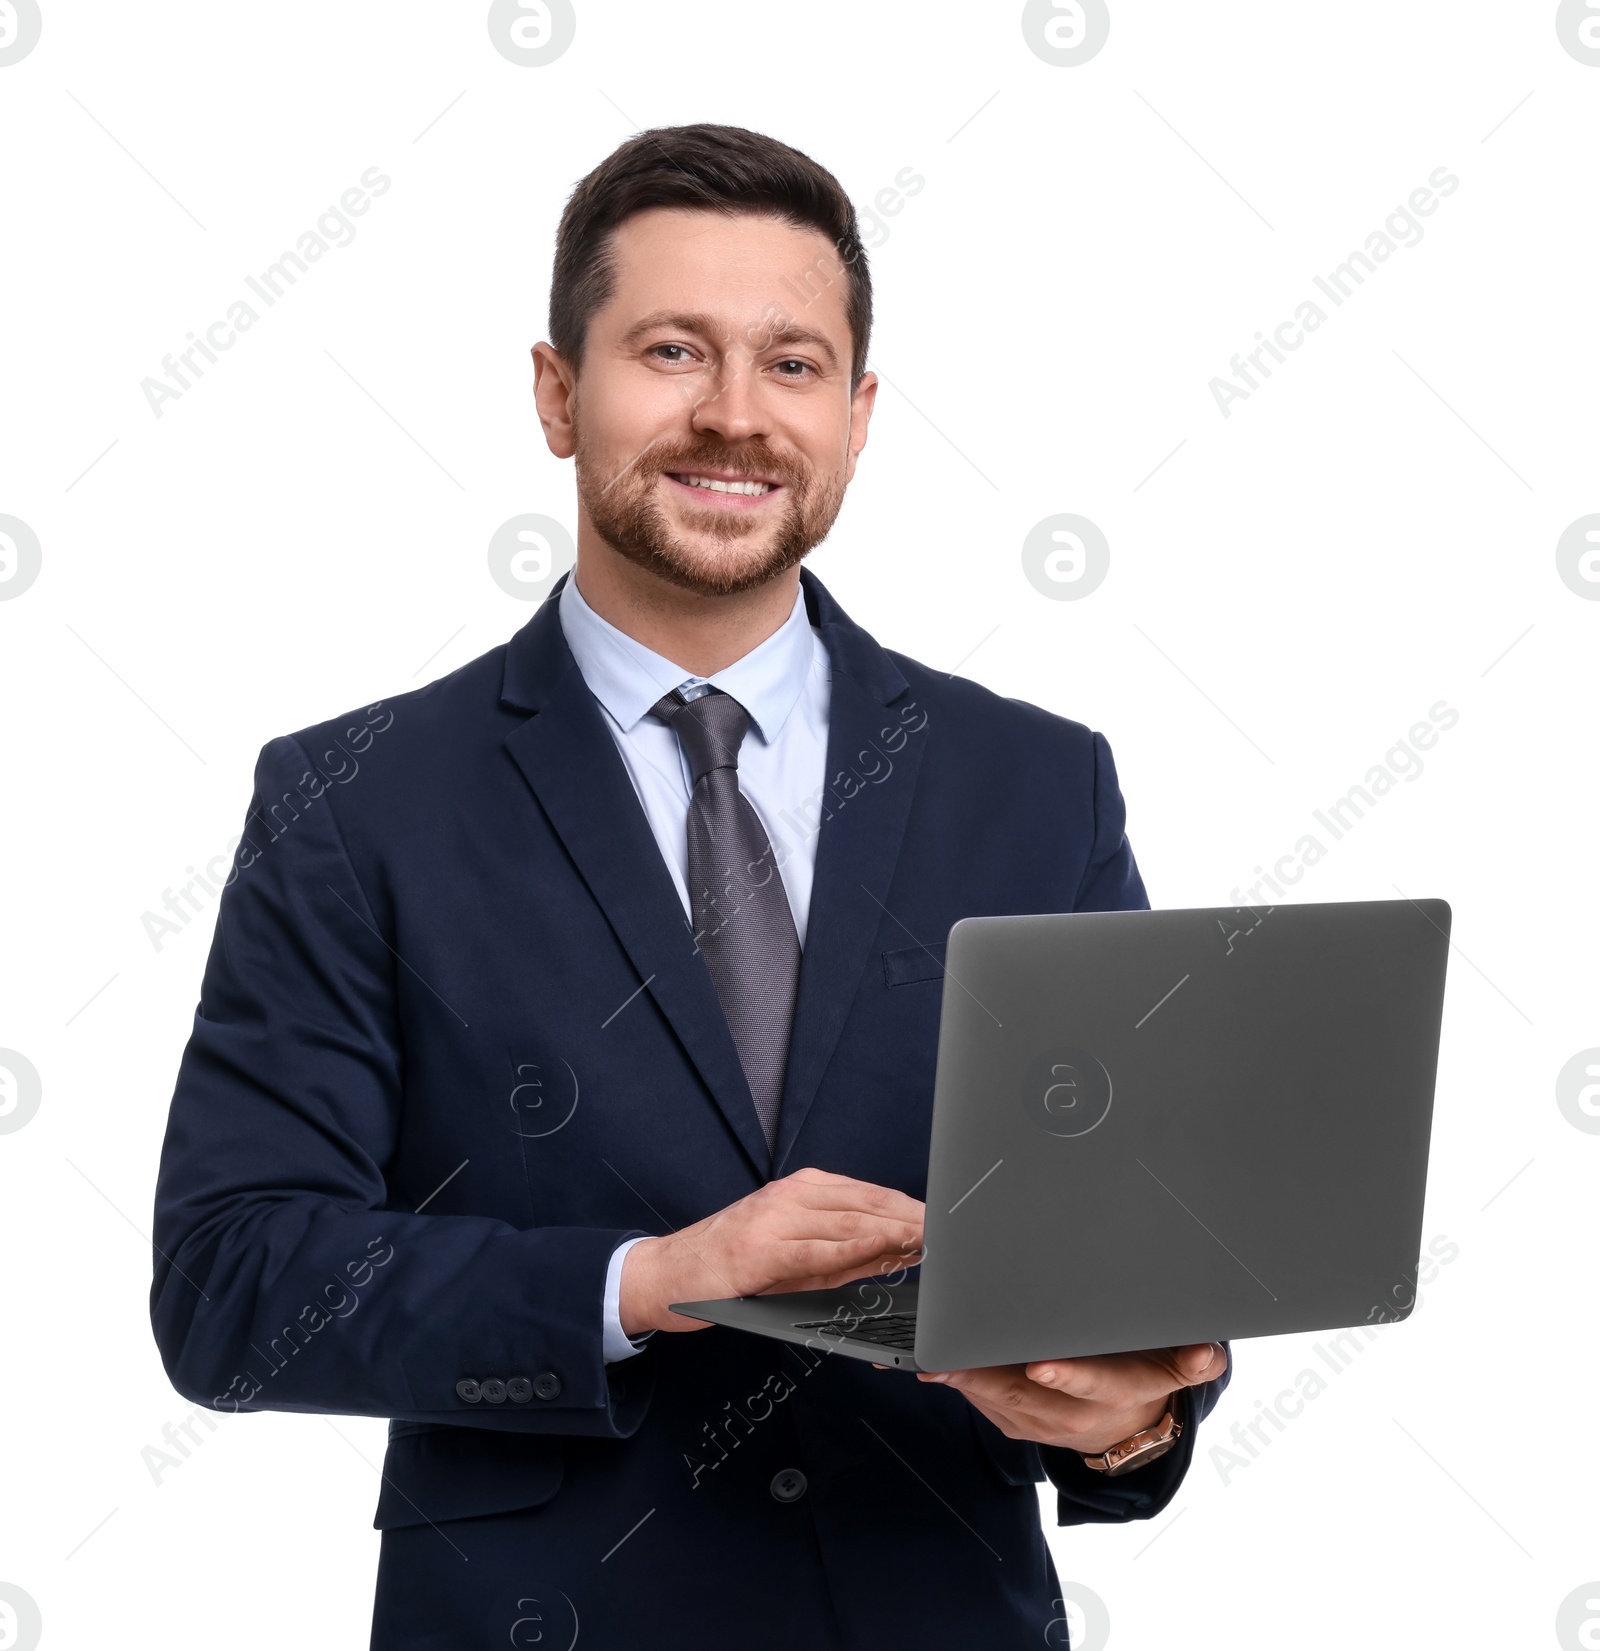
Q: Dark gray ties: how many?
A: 1